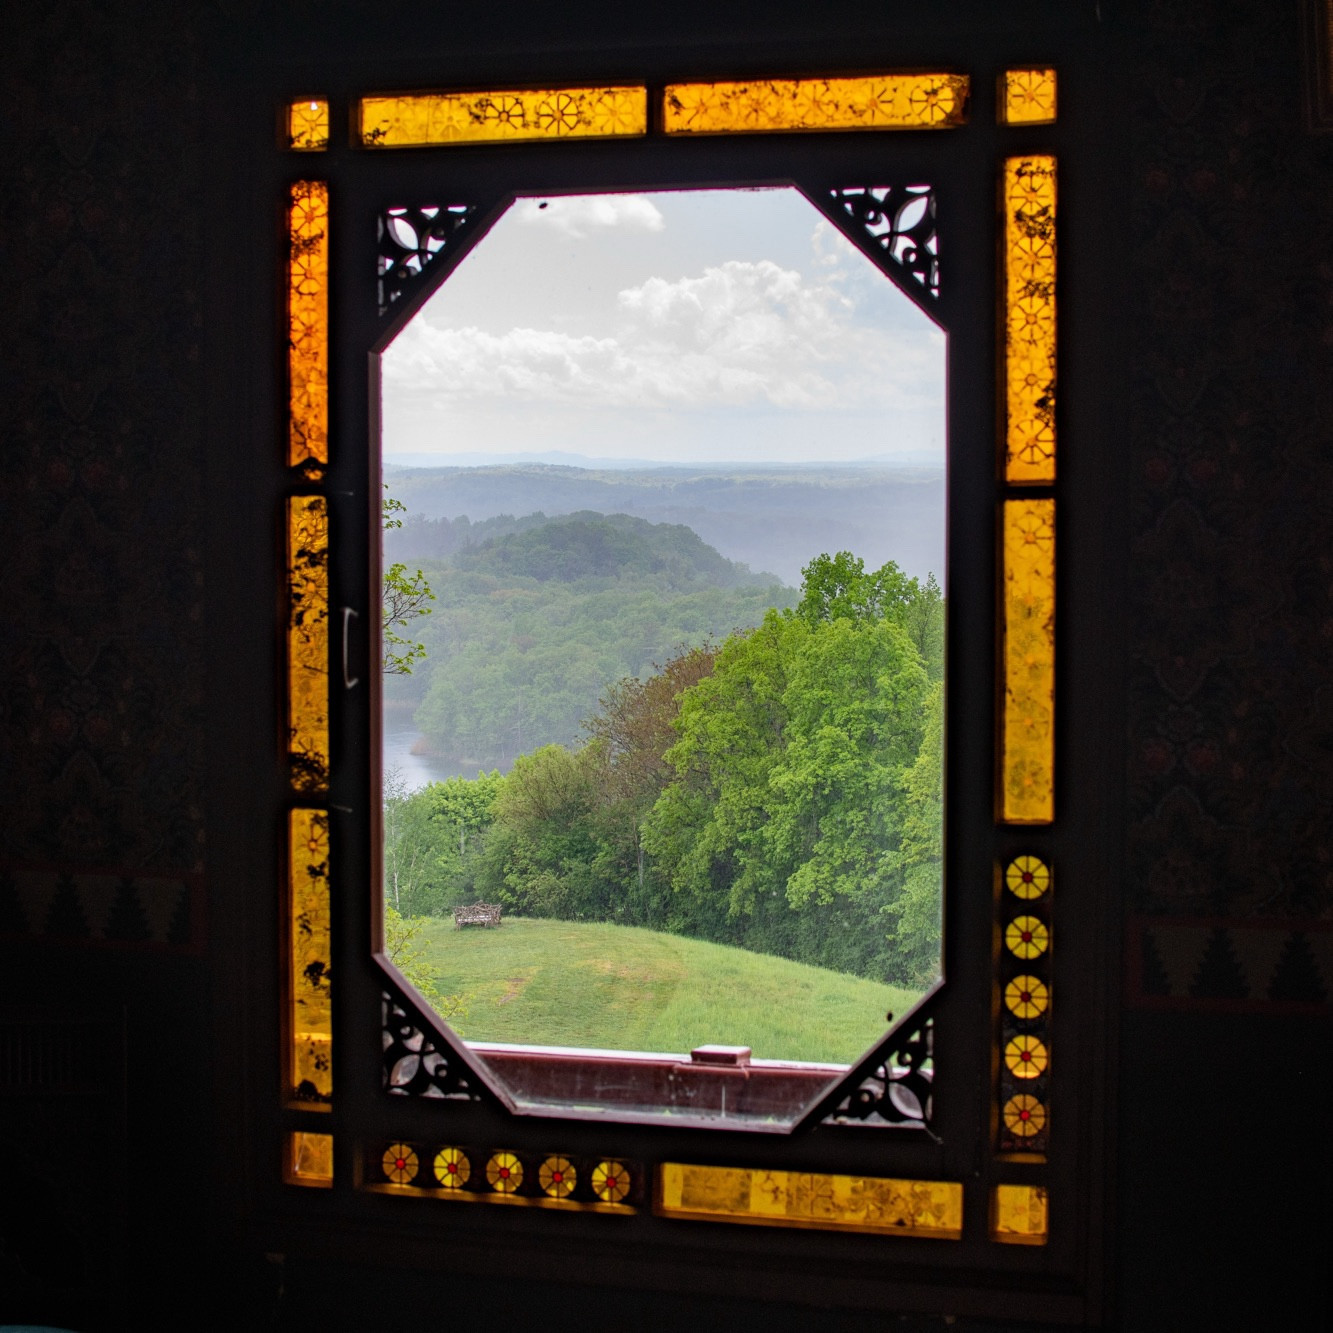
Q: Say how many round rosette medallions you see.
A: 10